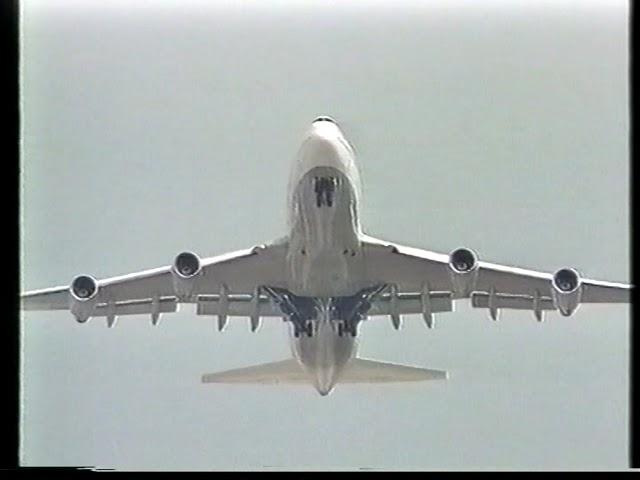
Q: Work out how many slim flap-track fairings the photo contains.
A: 8